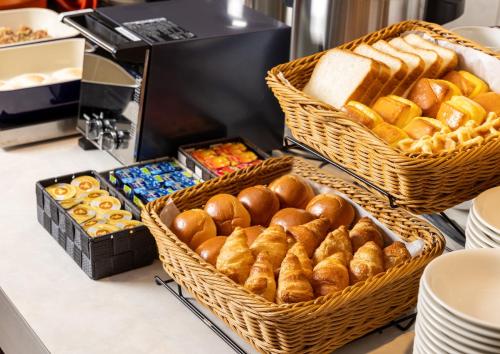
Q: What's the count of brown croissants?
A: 11